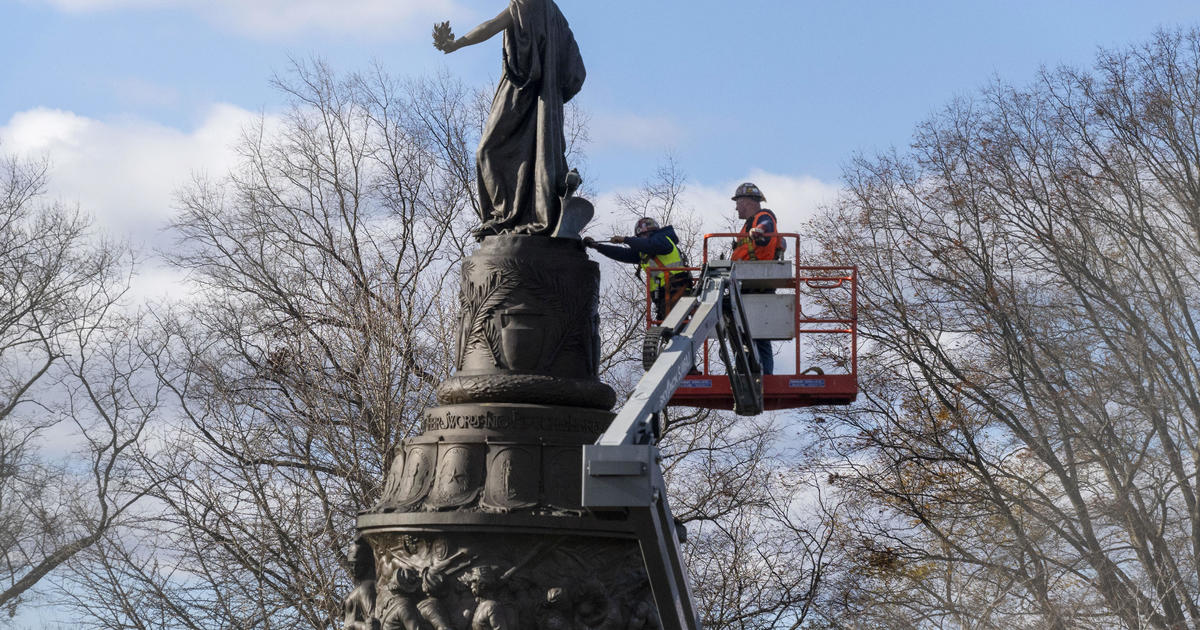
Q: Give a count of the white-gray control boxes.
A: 2